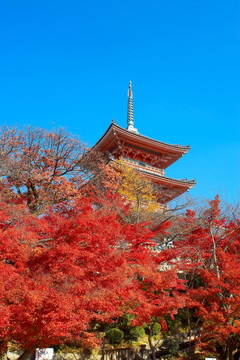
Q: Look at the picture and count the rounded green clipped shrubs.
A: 3